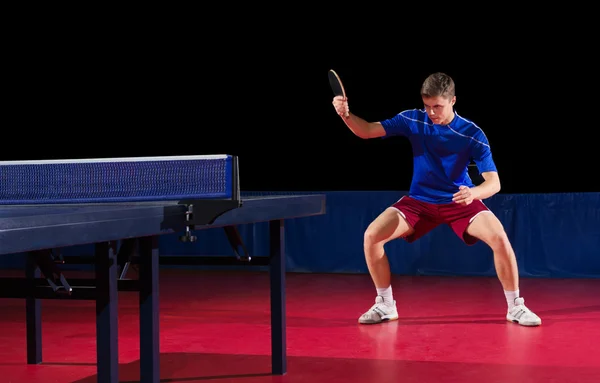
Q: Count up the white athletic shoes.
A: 2